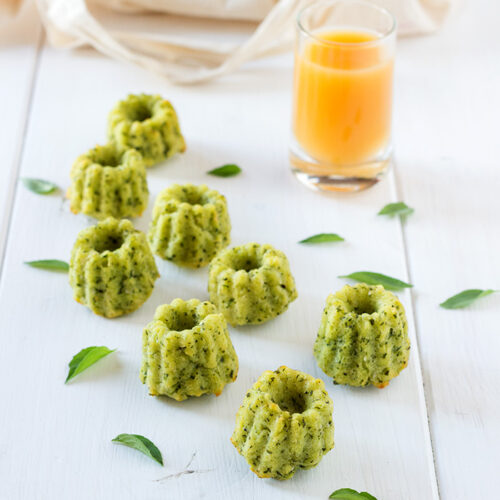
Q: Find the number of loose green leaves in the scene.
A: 10